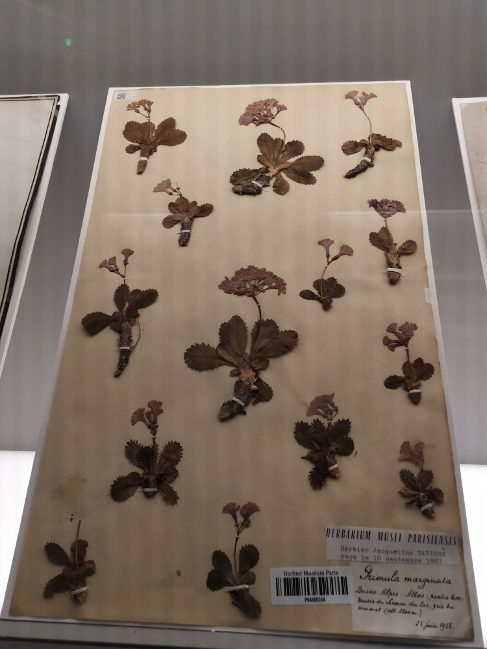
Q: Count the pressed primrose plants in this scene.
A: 14